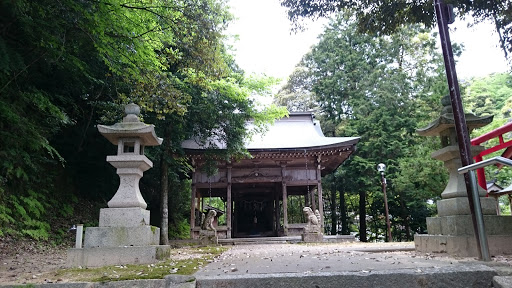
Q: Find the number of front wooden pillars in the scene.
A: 4